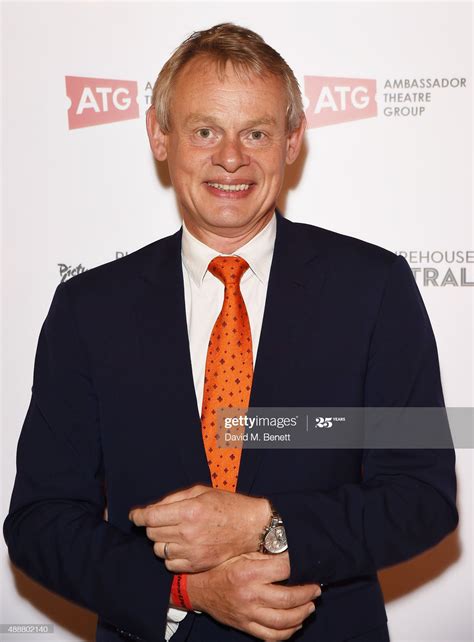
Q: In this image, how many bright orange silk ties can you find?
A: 1